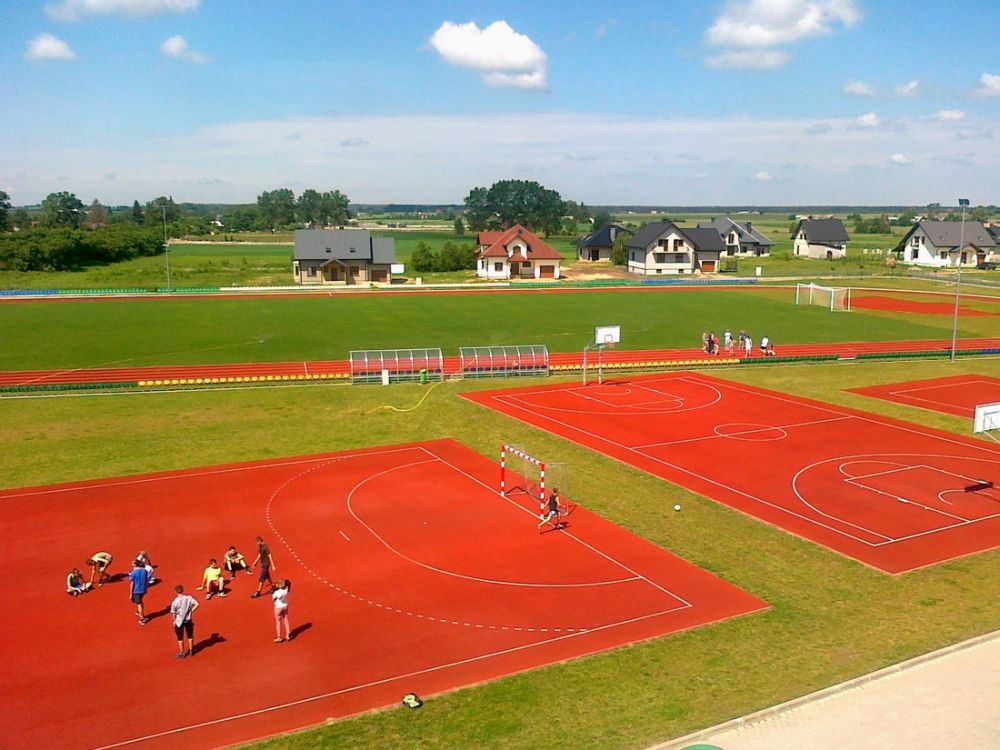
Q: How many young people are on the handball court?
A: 10